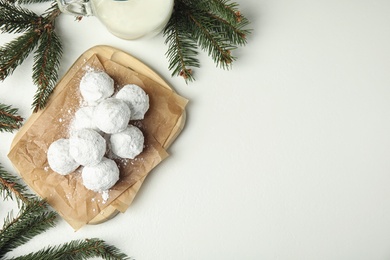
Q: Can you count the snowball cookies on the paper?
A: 8